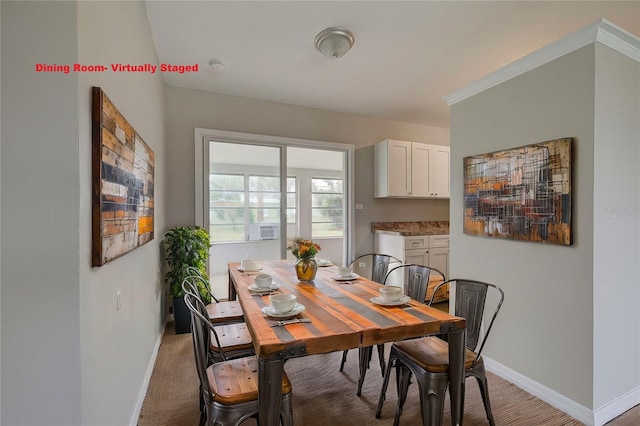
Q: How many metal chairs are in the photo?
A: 6